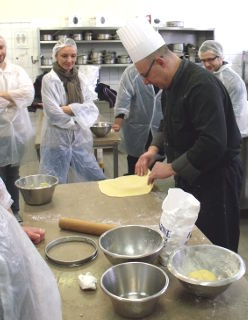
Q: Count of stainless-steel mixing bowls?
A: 5